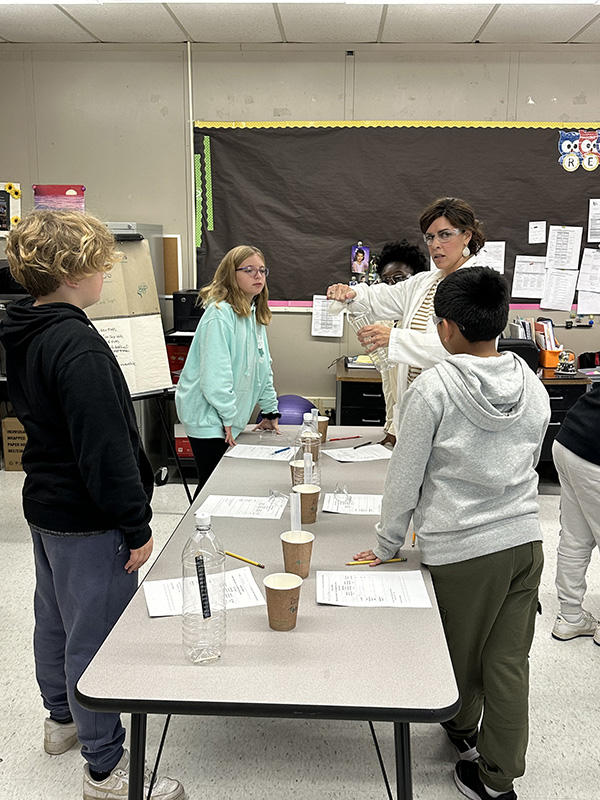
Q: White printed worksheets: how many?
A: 6